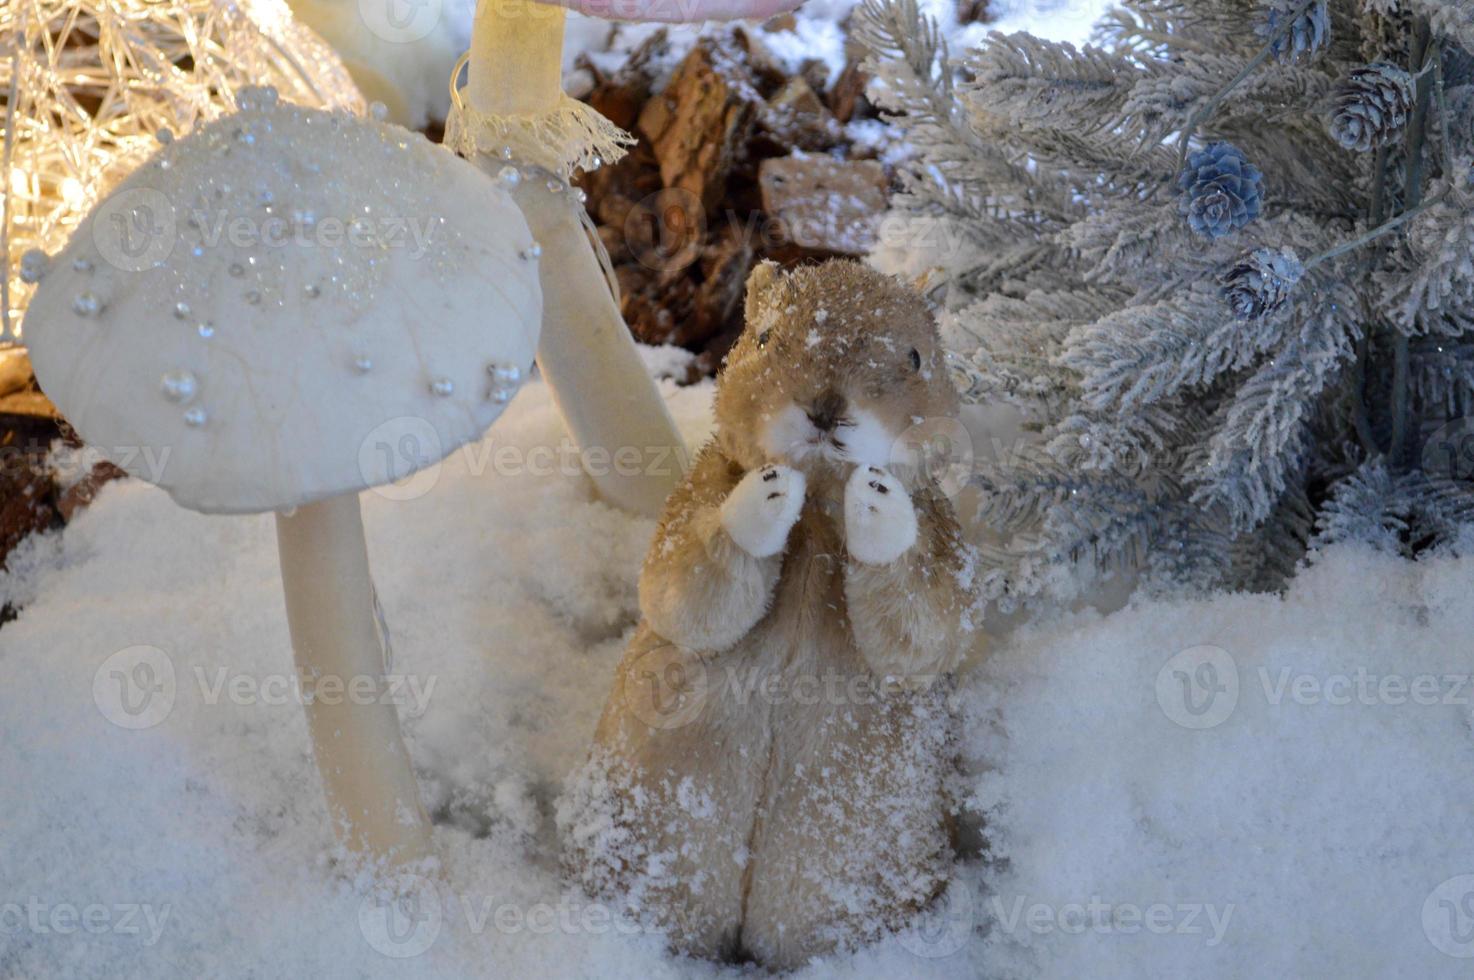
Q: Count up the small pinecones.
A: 4